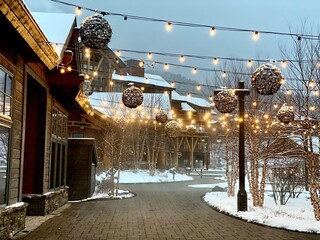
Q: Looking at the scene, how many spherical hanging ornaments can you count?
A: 8